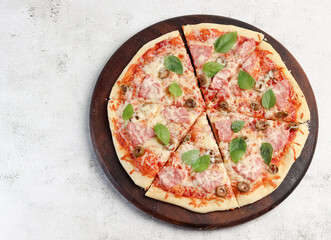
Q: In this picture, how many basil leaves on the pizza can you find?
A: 13